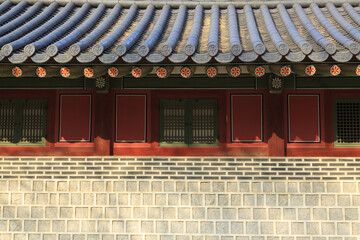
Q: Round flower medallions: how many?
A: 15